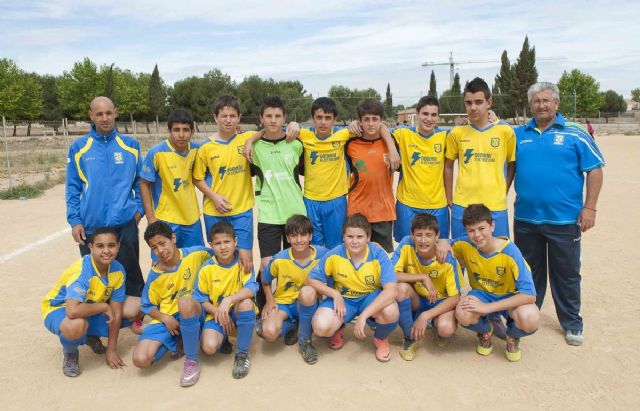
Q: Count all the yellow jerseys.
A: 12